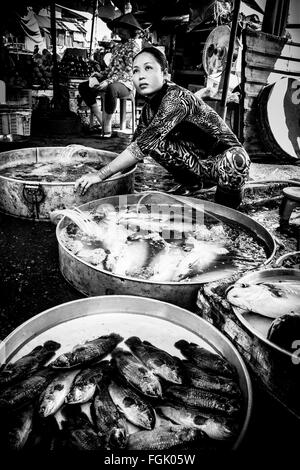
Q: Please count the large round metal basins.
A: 4